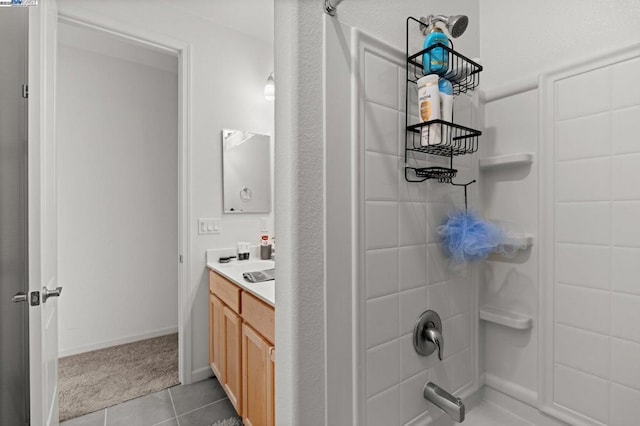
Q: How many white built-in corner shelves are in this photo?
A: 3